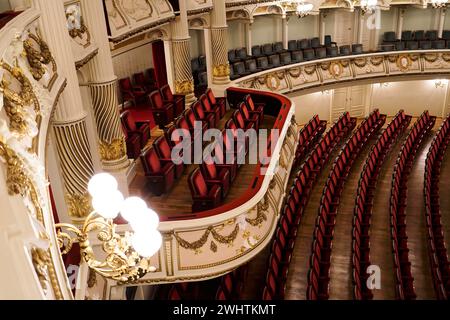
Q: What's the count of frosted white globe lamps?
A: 5